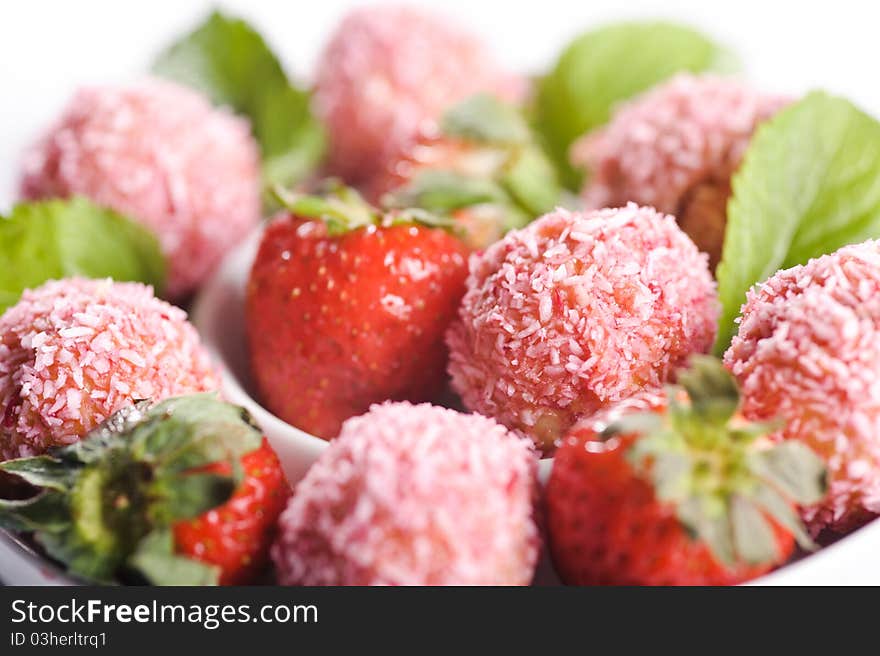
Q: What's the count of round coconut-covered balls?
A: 7